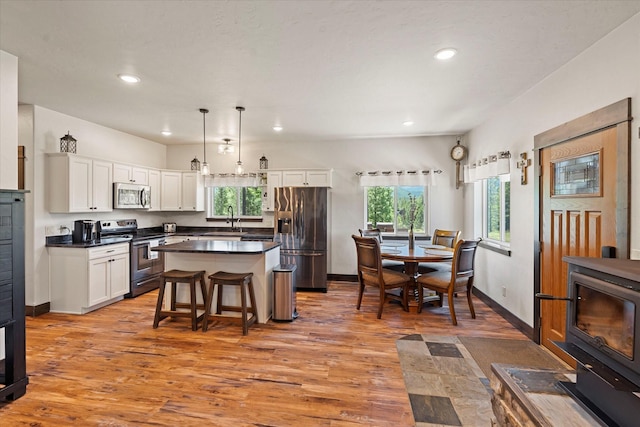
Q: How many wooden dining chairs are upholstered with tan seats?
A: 4